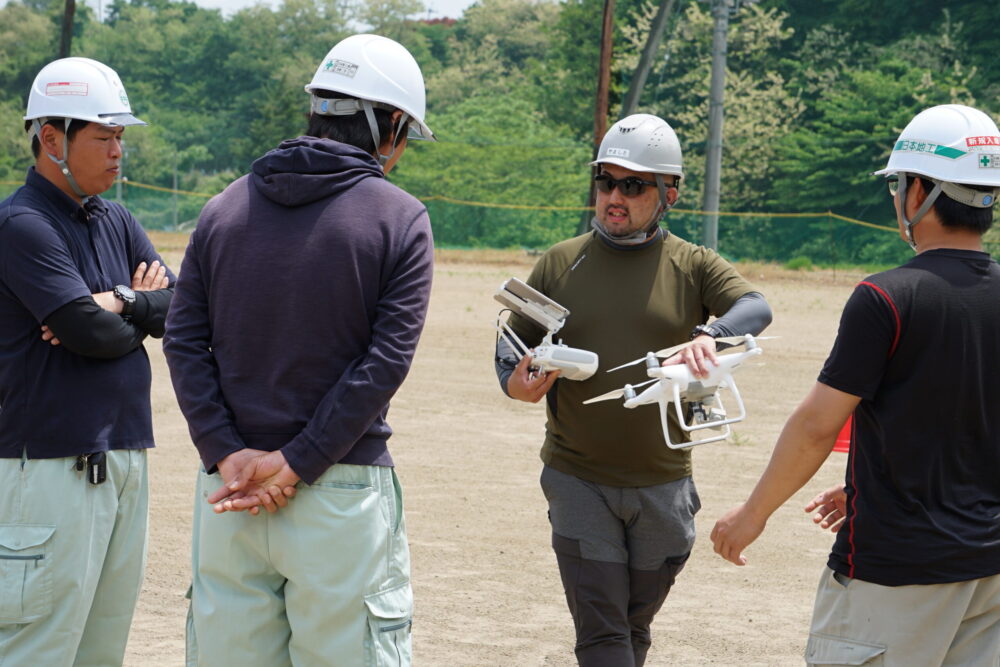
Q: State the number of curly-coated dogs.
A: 0